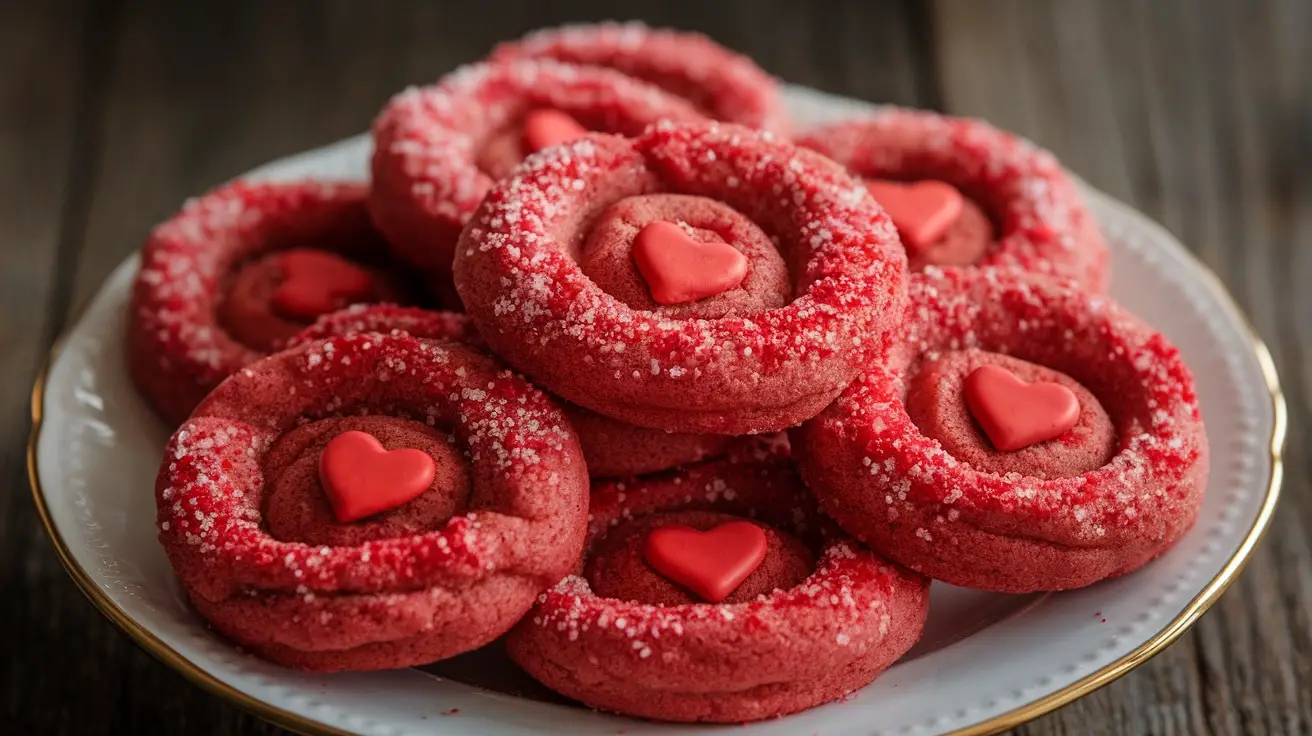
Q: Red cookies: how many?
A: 9